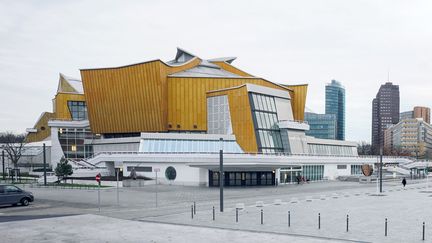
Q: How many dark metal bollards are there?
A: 10